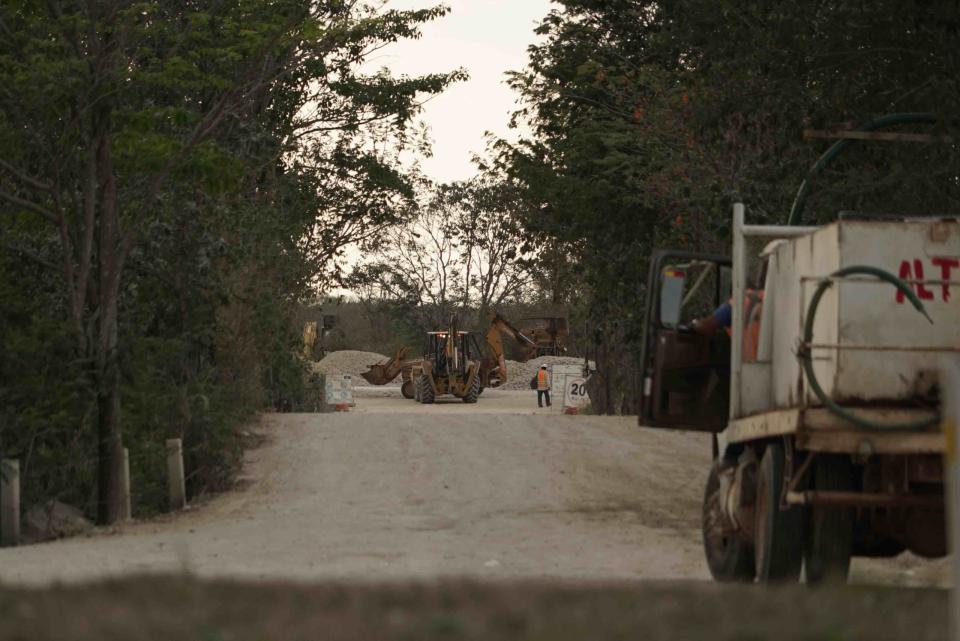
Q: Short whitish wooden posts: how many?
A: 3